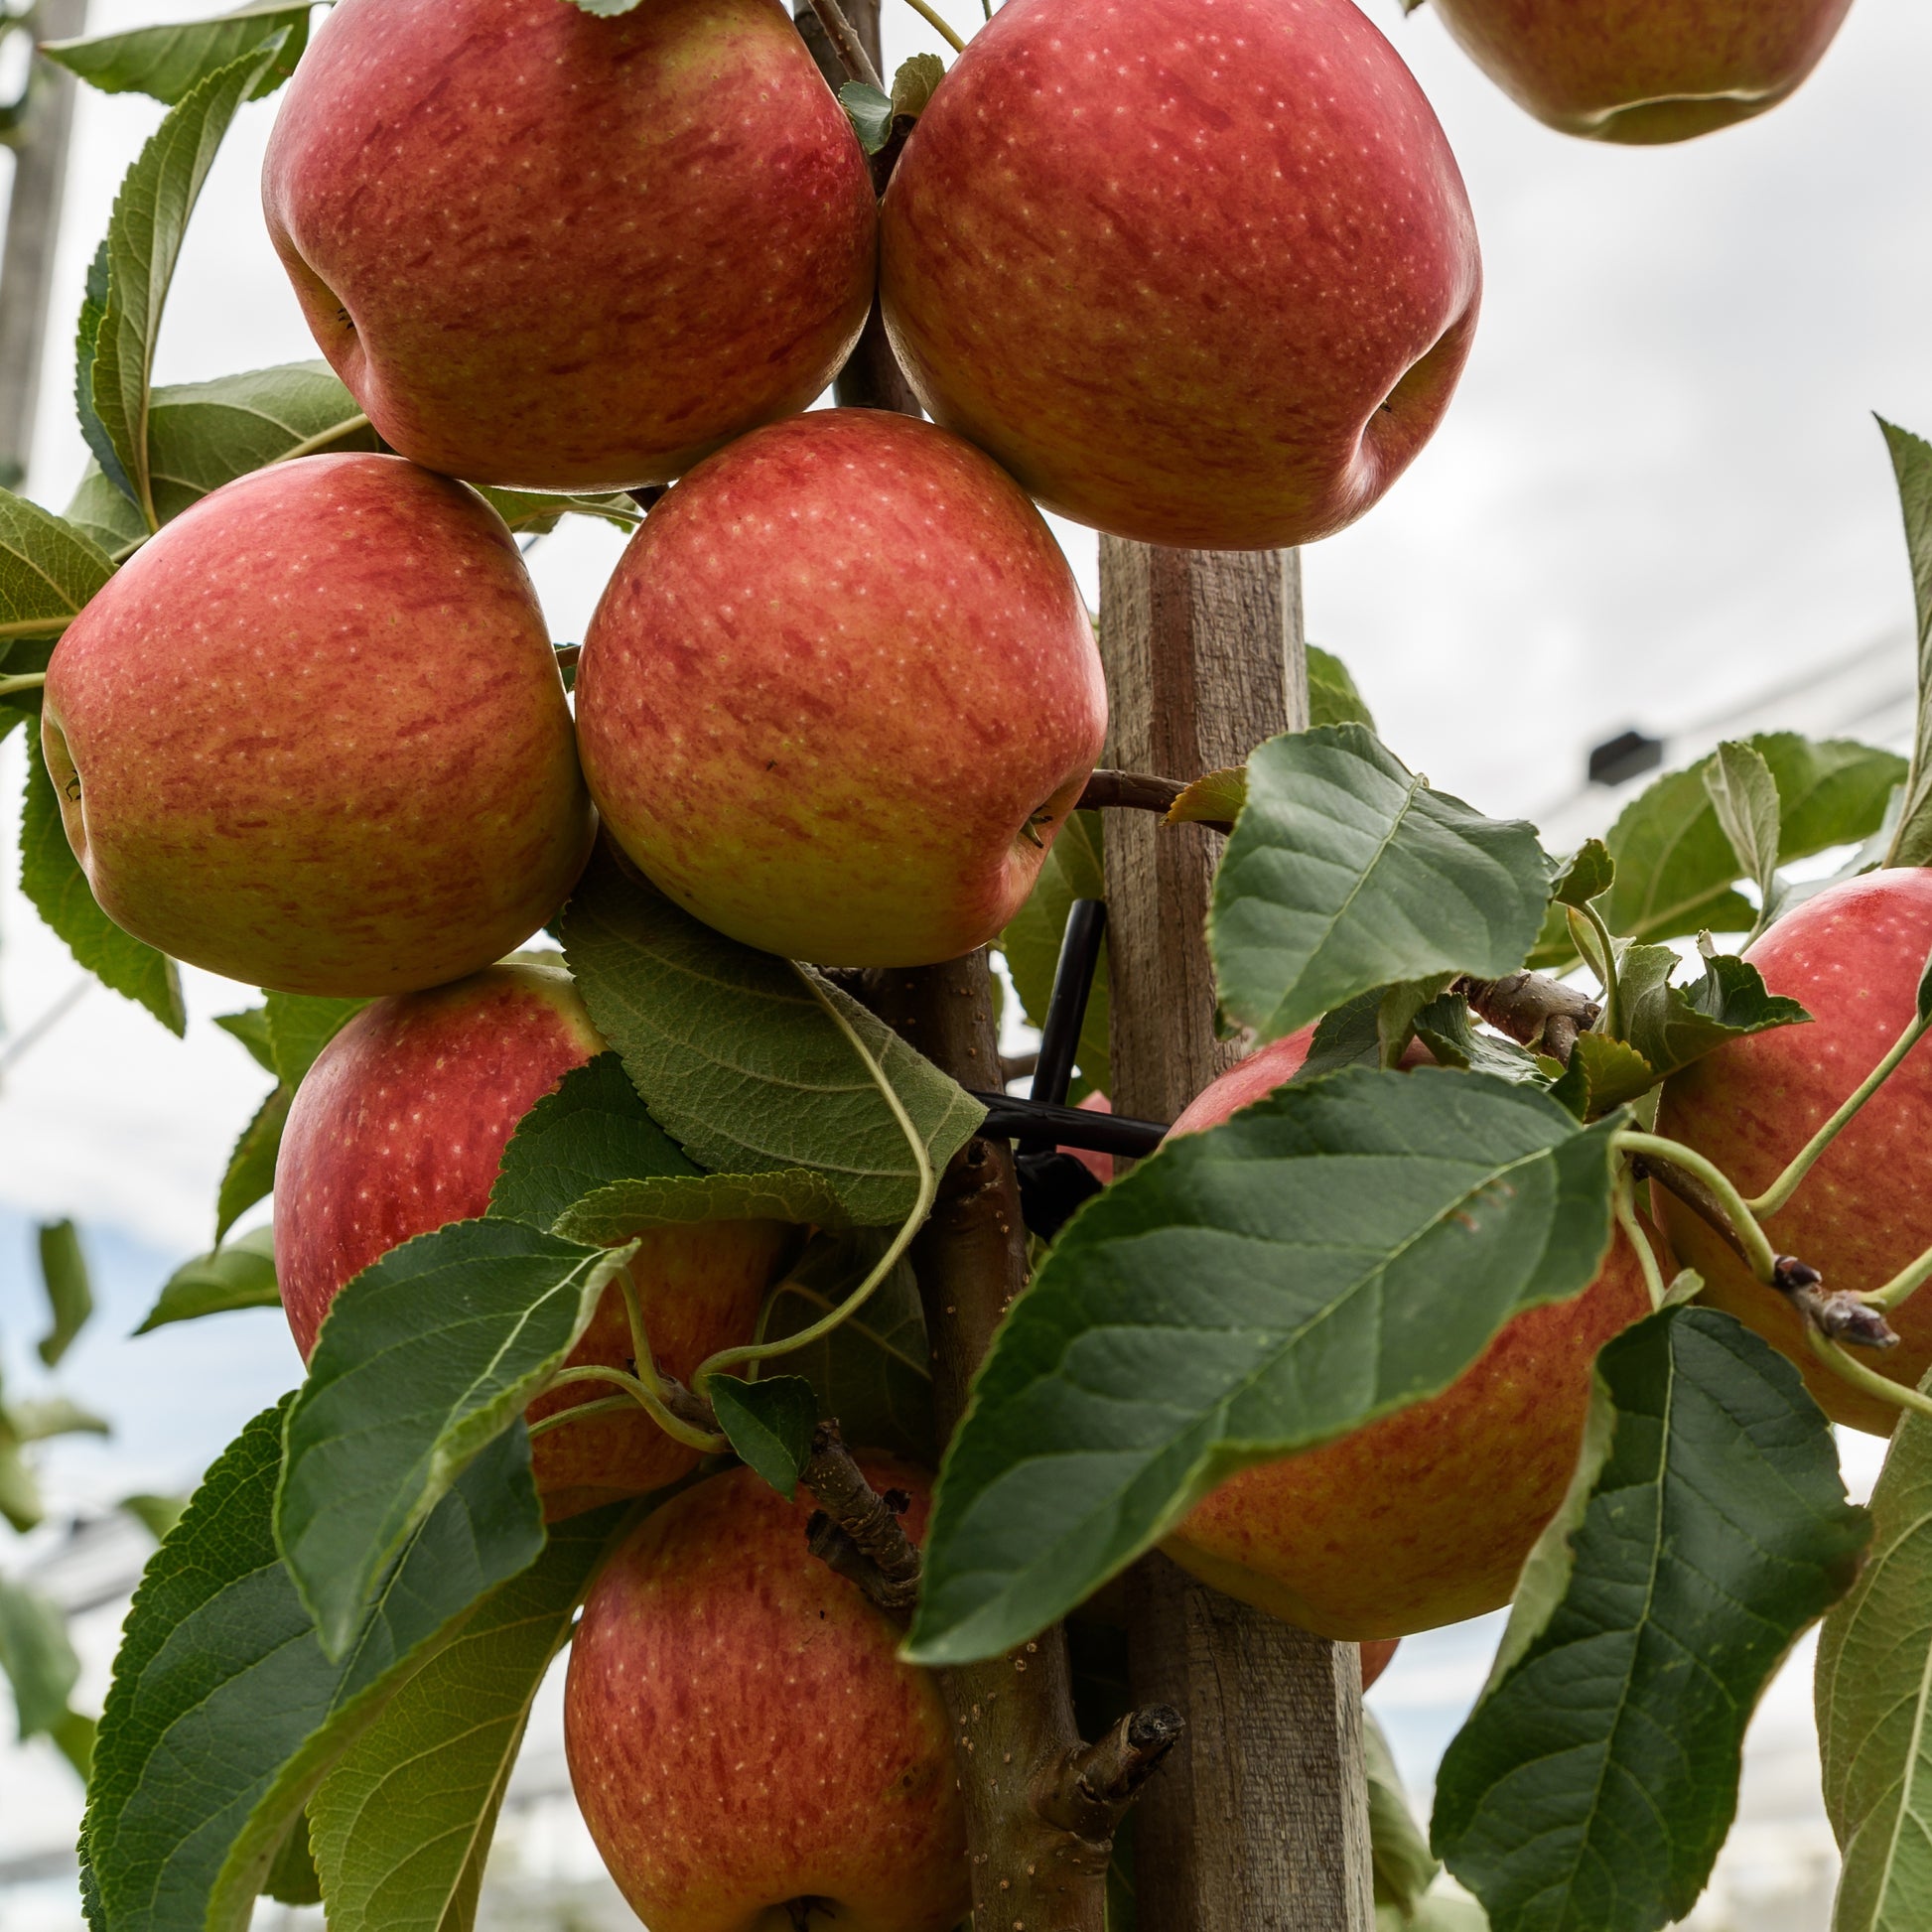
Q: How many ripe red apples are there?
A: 9